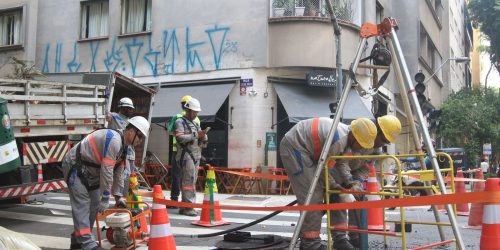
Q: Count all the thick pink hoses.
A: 0